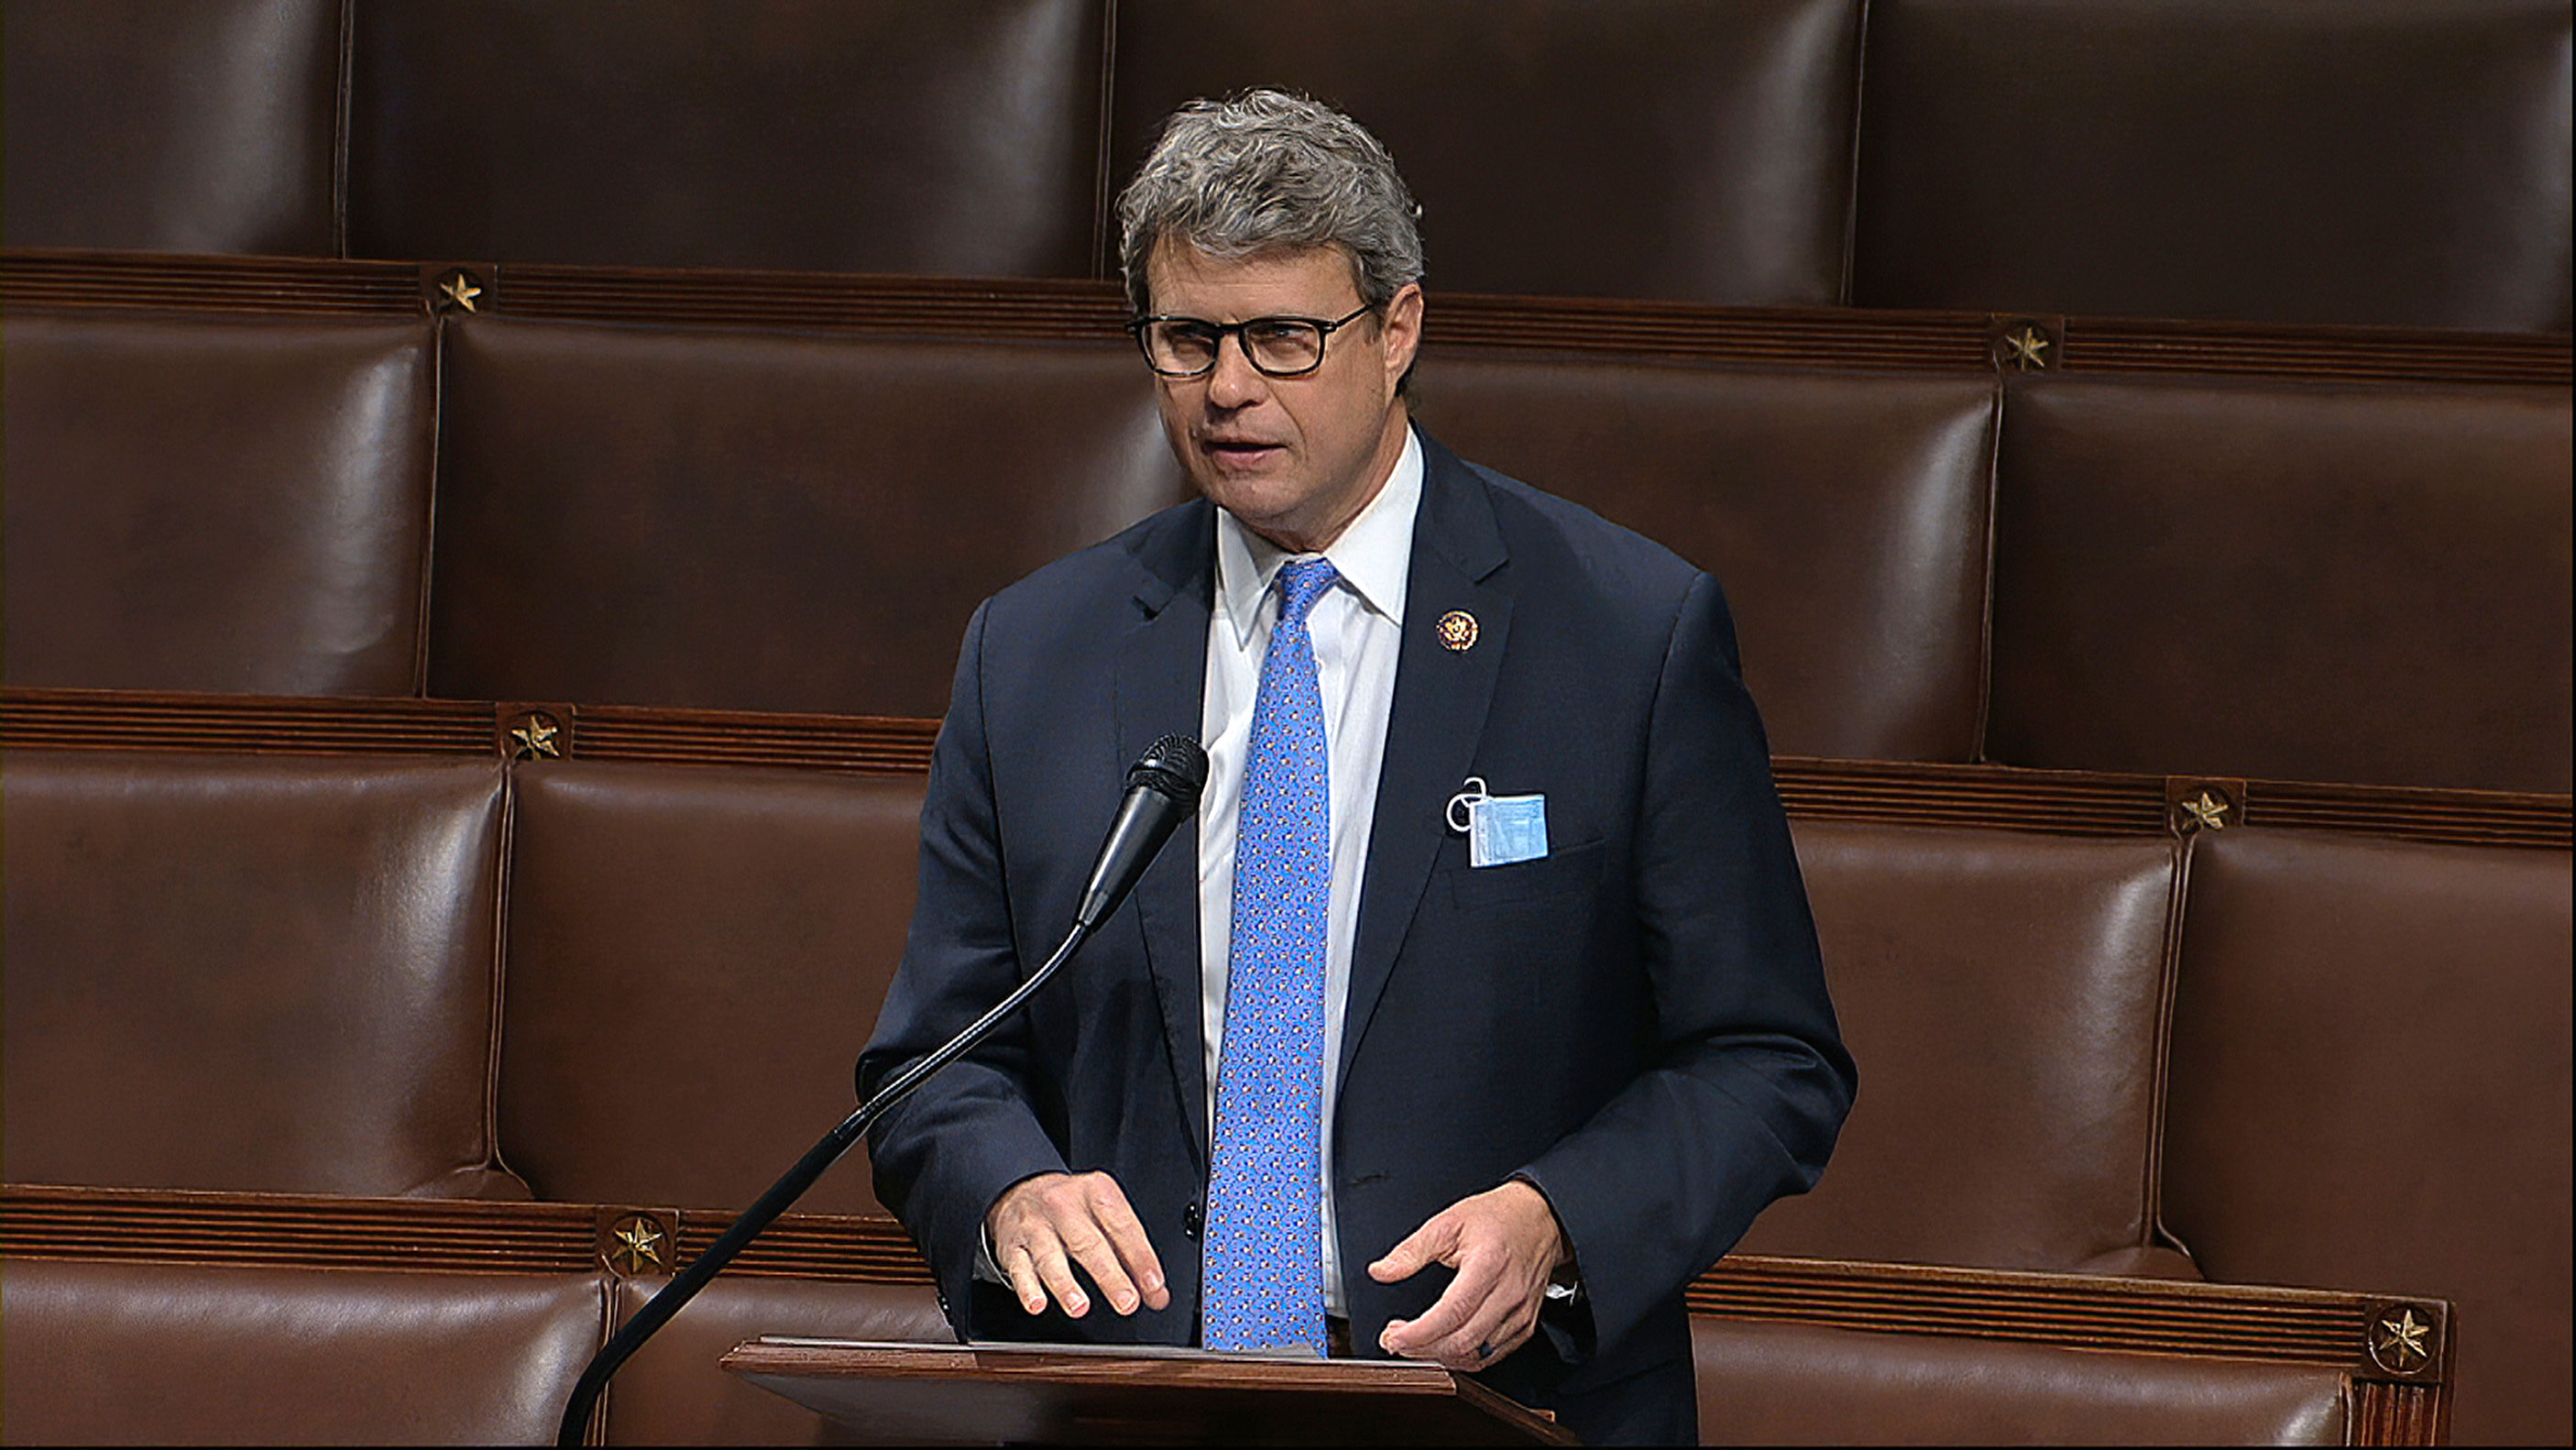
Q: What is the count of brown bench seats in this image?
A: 15